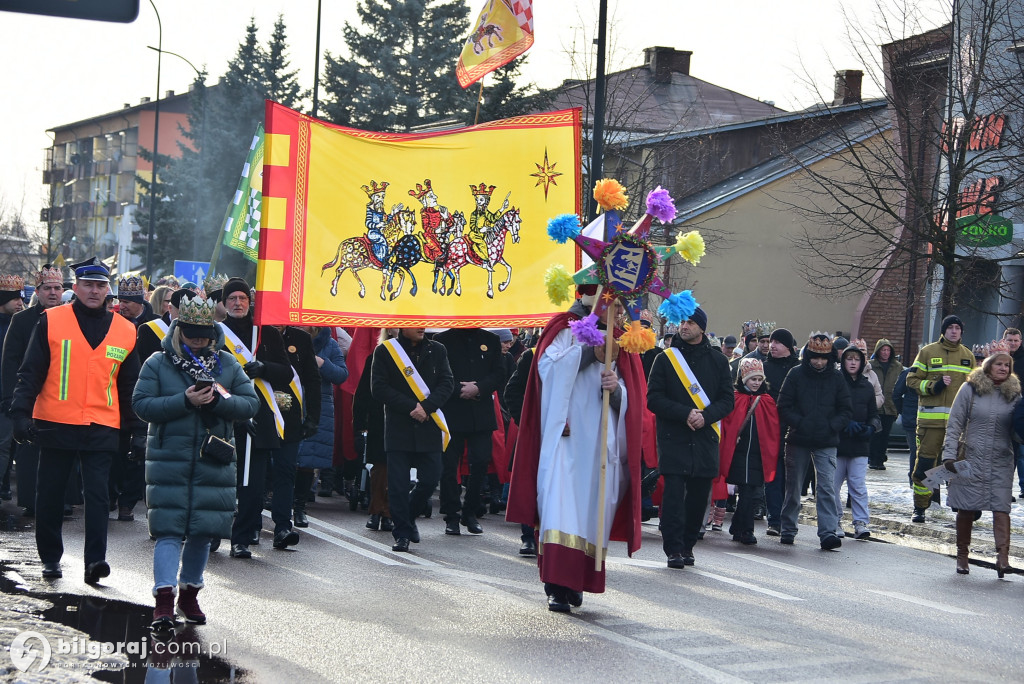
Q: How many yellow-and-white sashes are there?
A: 5